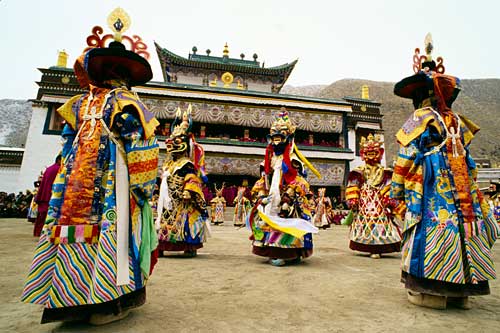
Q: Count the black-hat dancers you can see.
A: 2